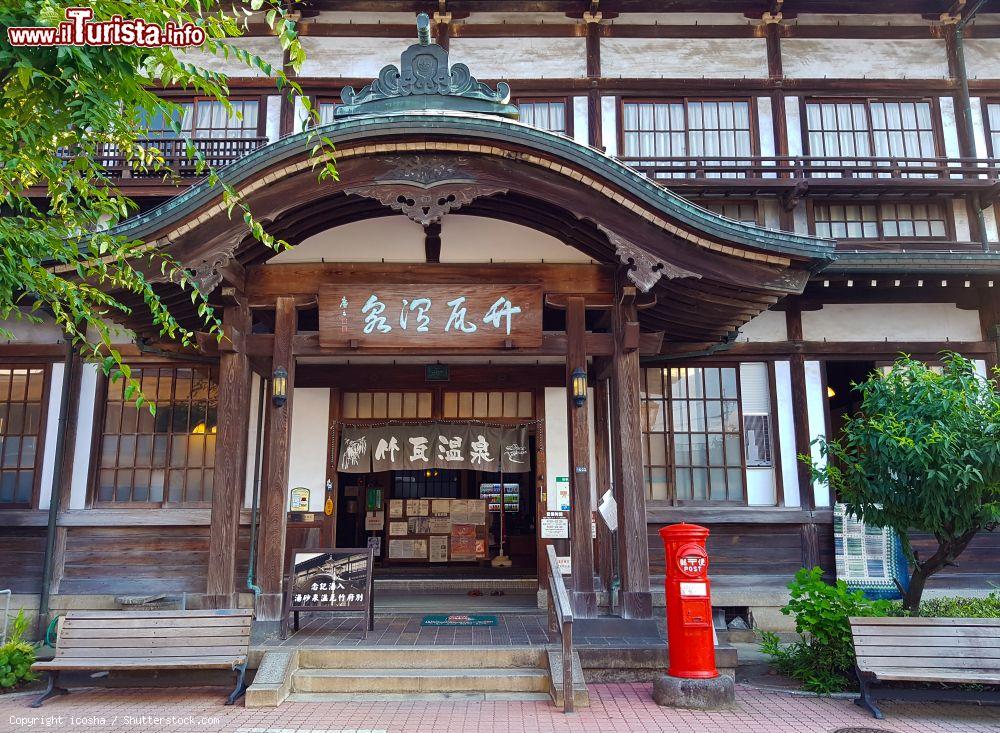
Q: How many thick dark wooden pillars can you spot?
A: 4